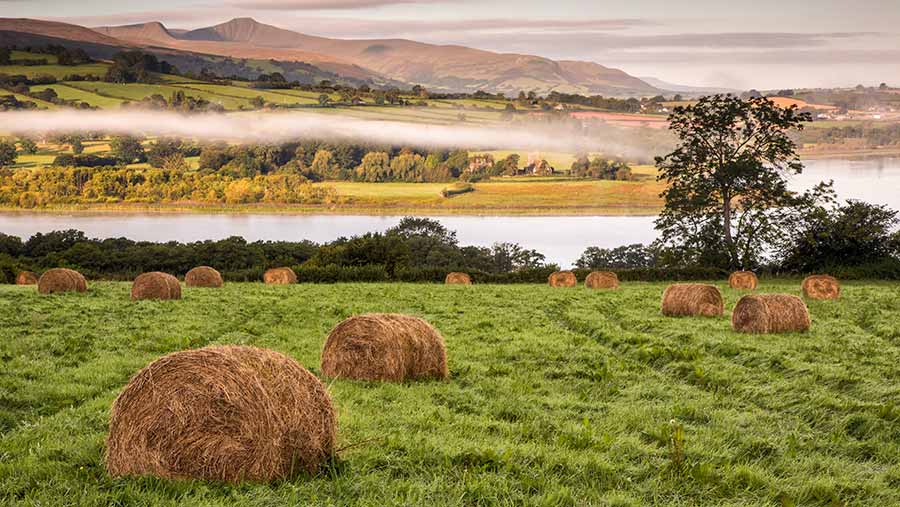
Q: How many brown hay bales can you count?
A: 14